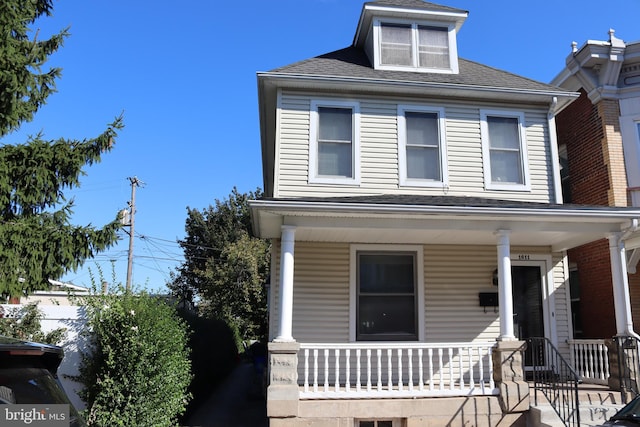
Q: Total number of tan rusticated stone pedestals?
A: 3